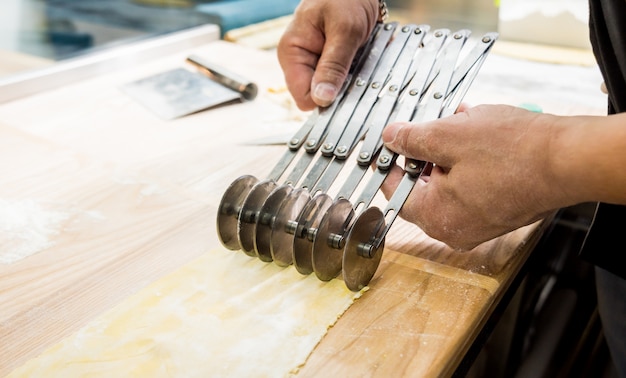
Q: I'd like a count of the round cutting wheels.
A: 7